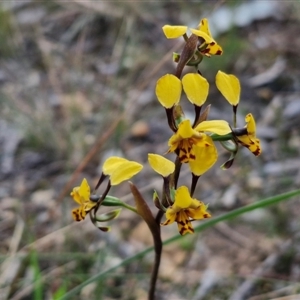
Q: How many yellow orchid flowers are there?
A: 5